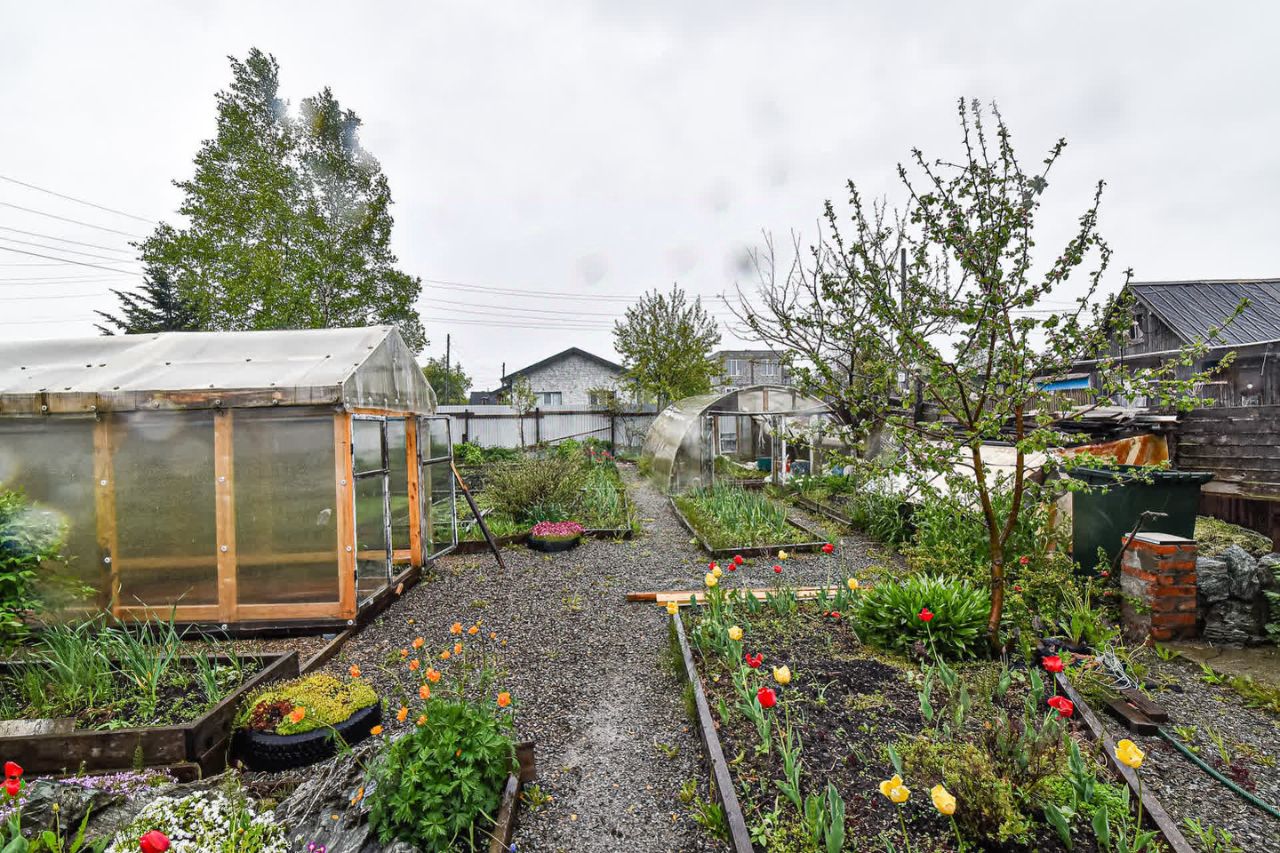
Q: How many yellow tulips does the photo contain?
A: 10